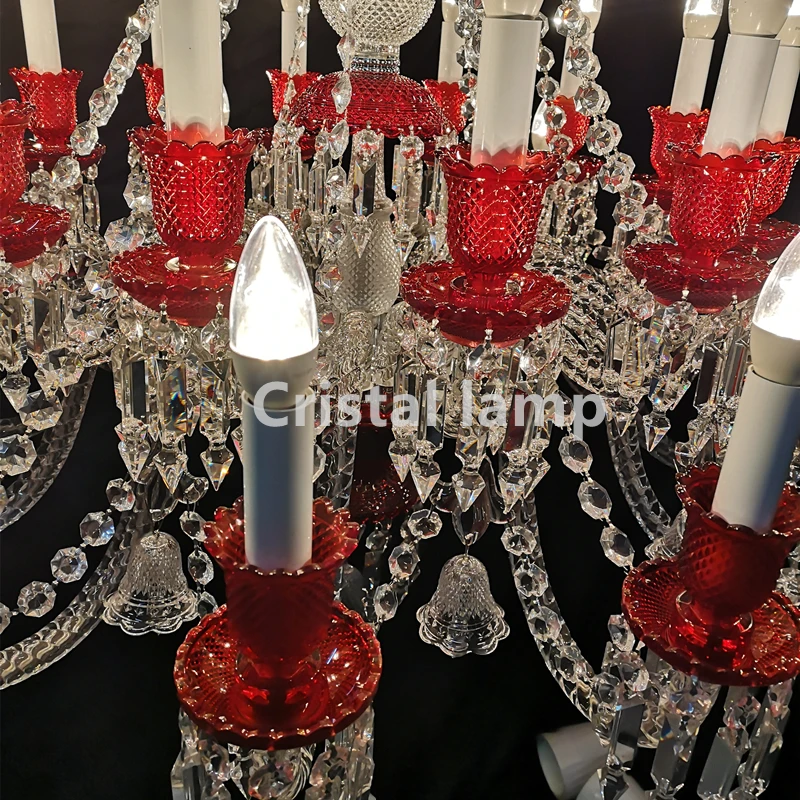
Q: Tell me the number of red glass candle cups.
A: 13